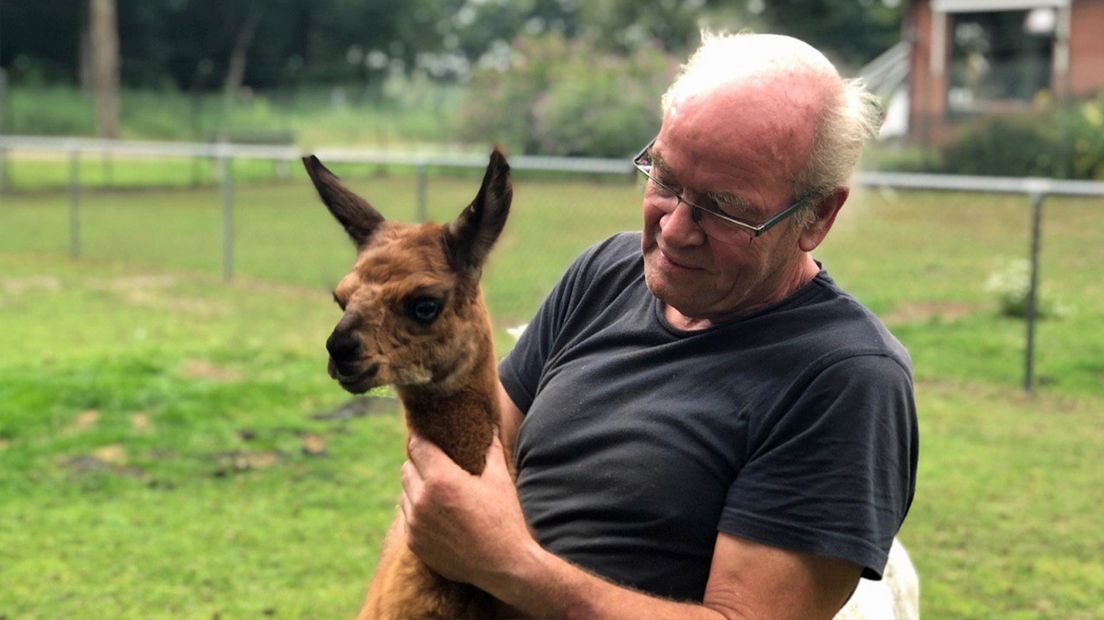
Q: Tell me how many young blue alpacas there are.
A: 0